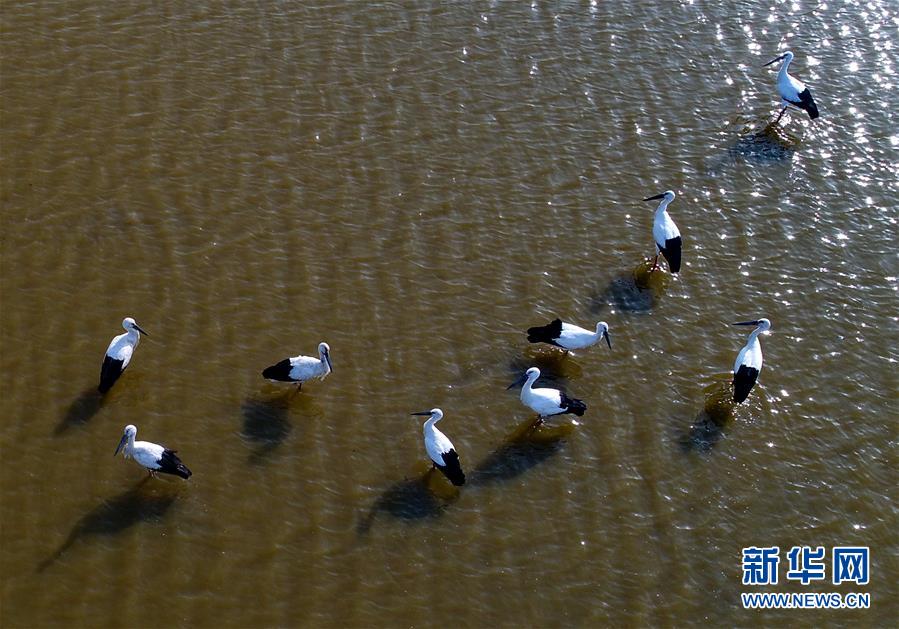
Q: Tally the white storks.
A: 9